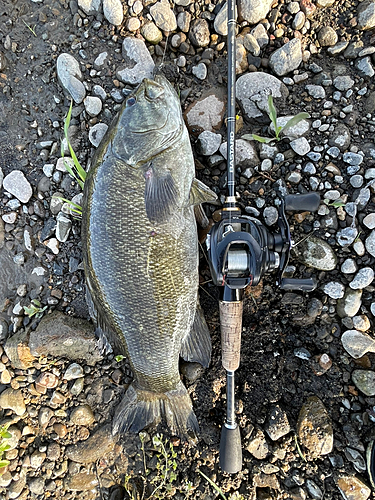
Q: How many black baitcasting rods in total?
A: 1